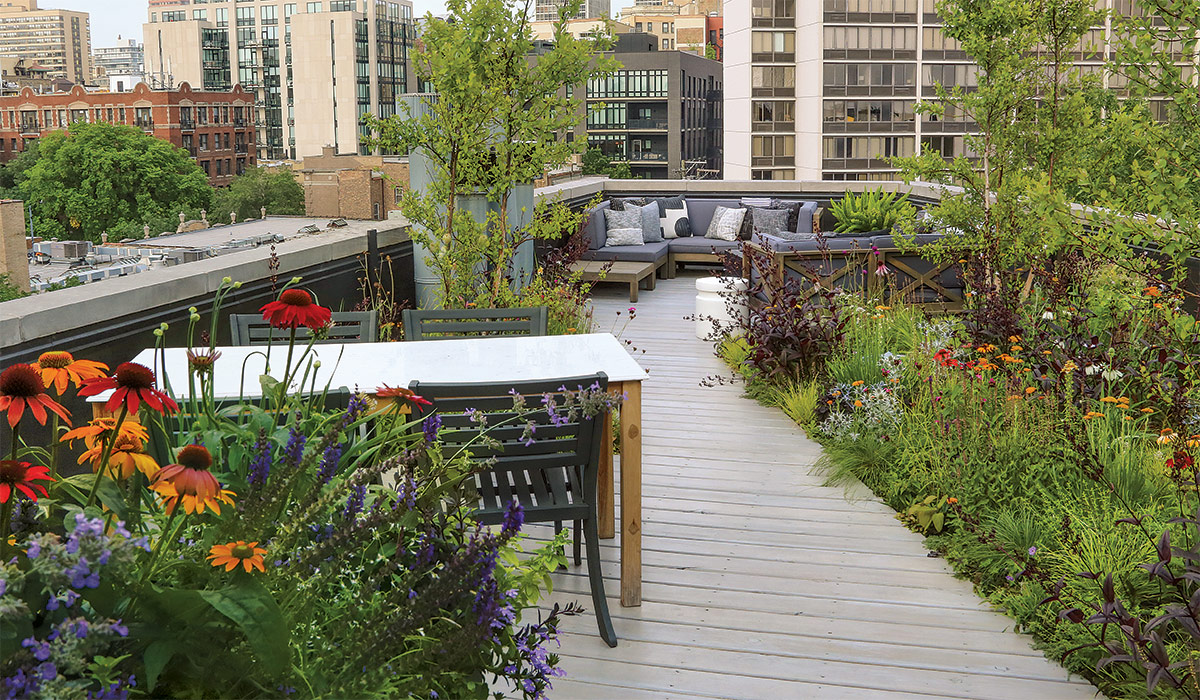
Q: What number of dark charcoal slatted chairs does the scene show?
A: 4